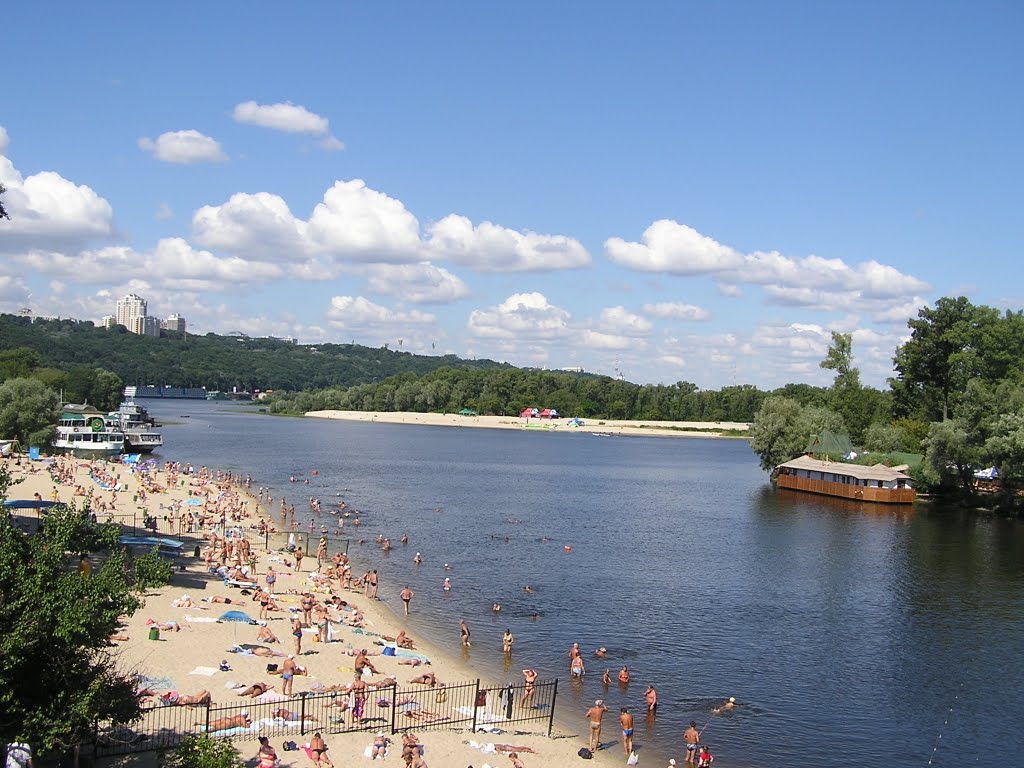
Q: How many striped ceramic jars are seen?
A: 0